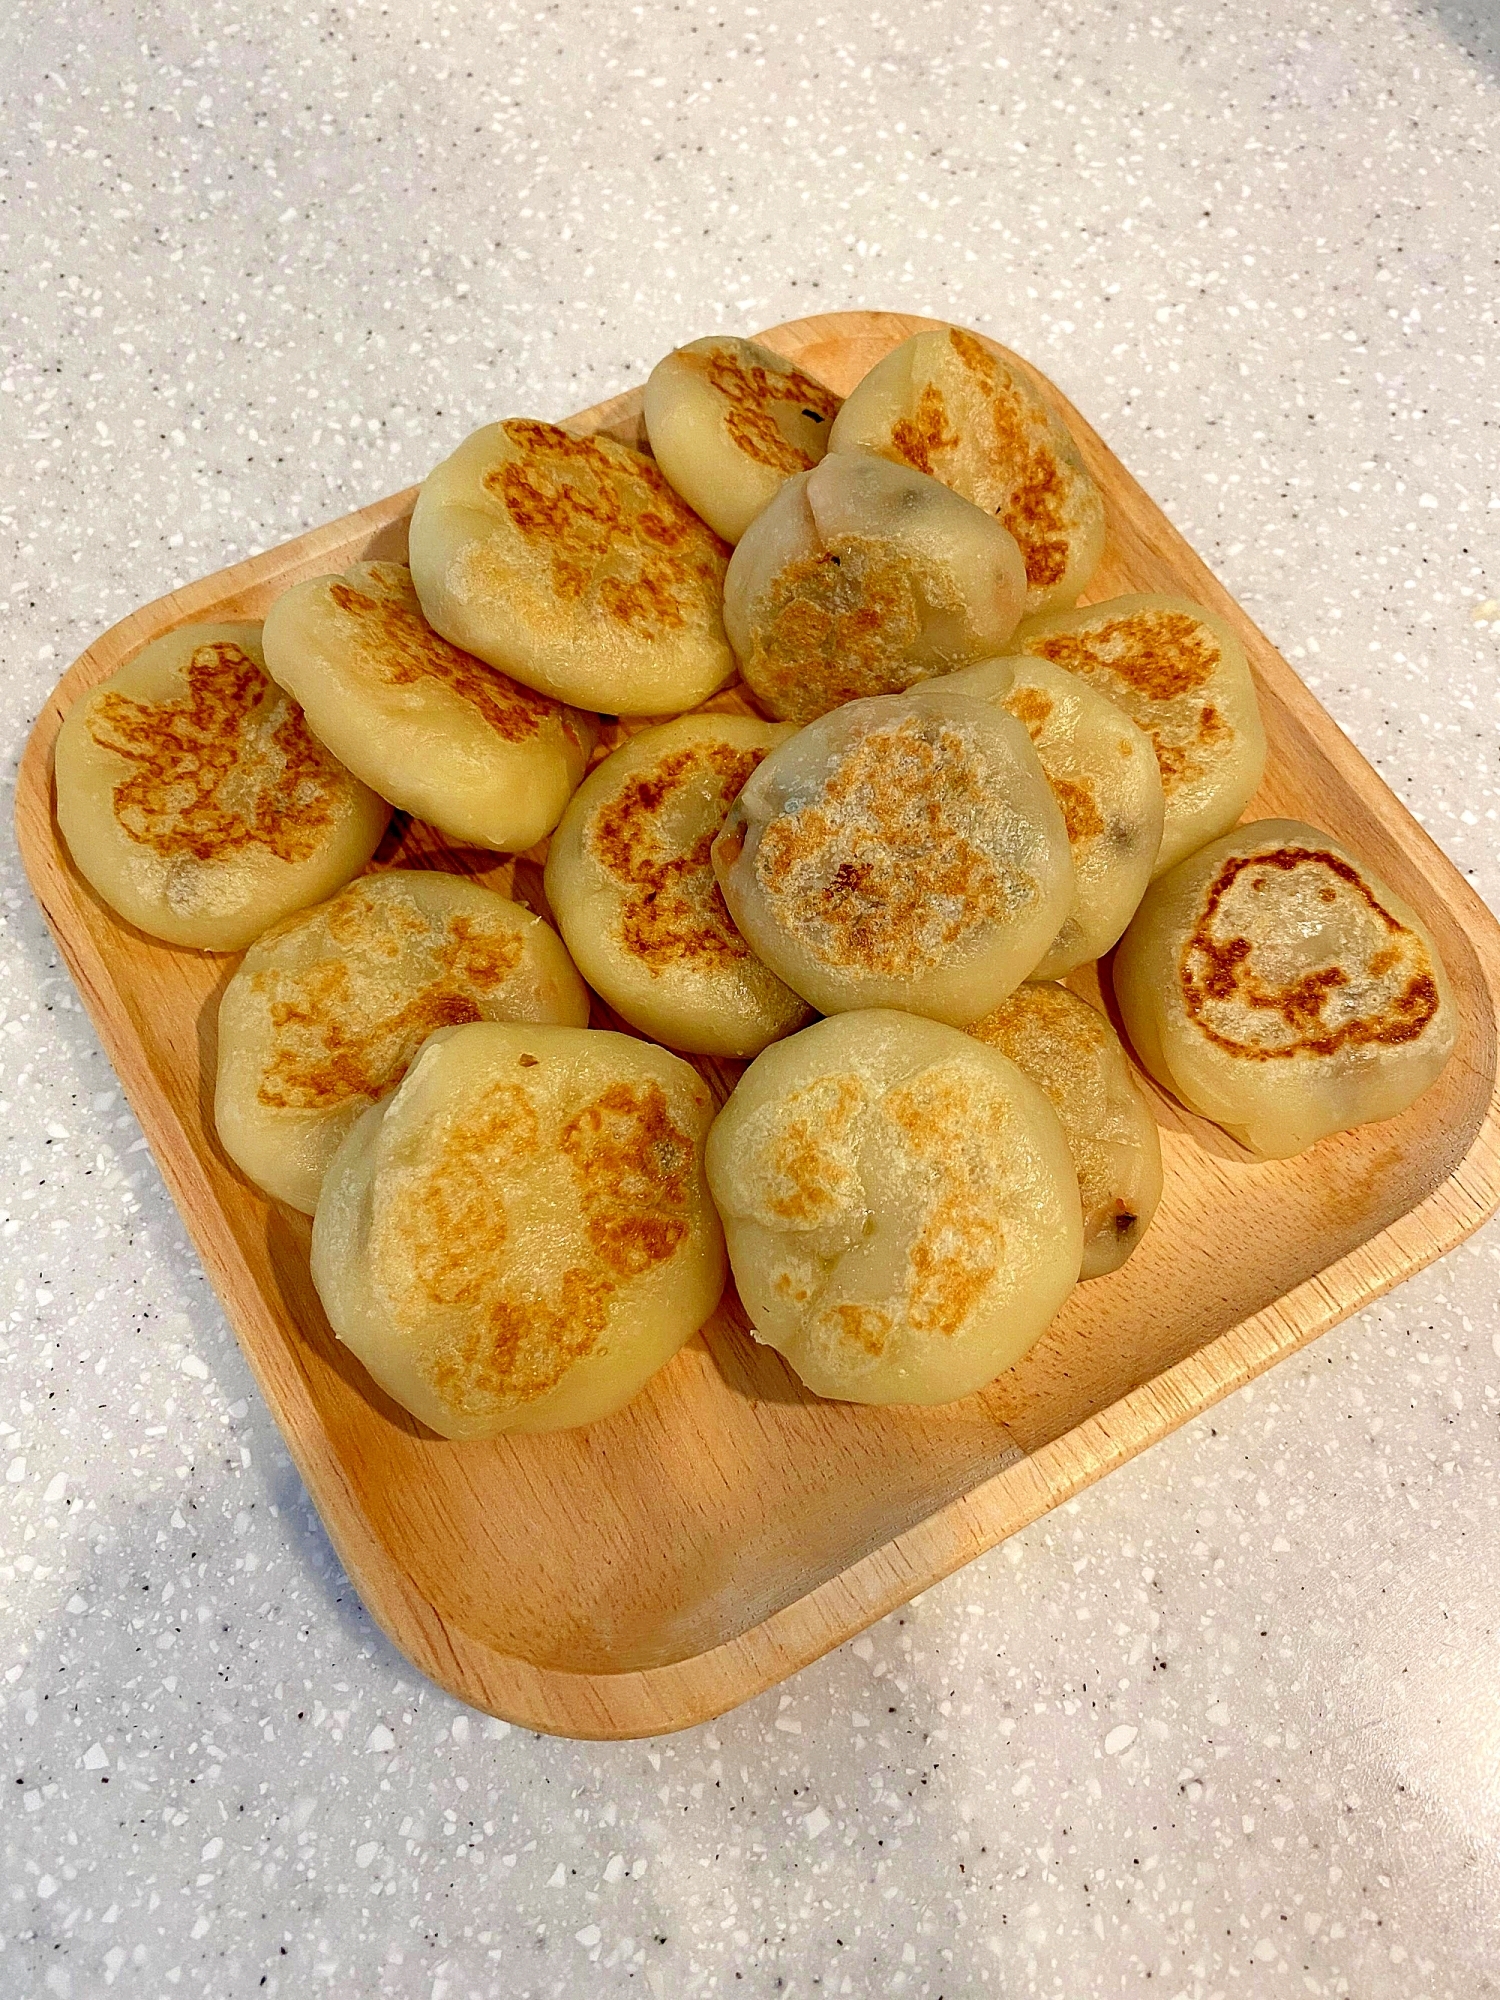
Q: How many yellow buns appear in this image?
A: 15